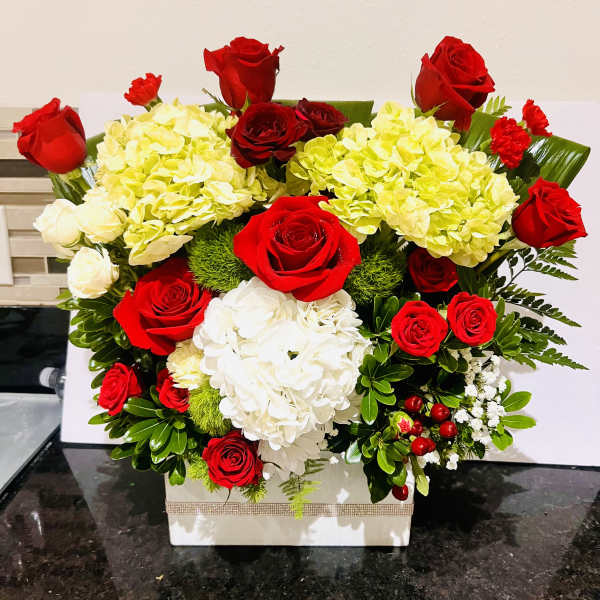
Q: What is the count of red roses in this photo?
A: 14